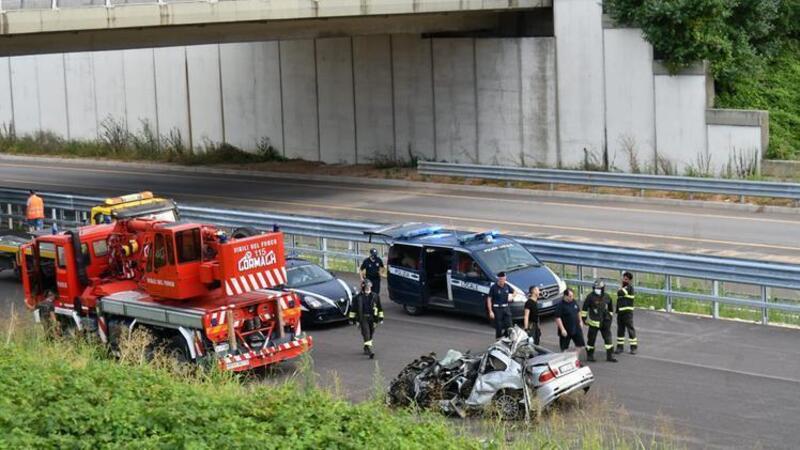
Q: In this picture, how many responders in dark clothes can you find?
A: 7